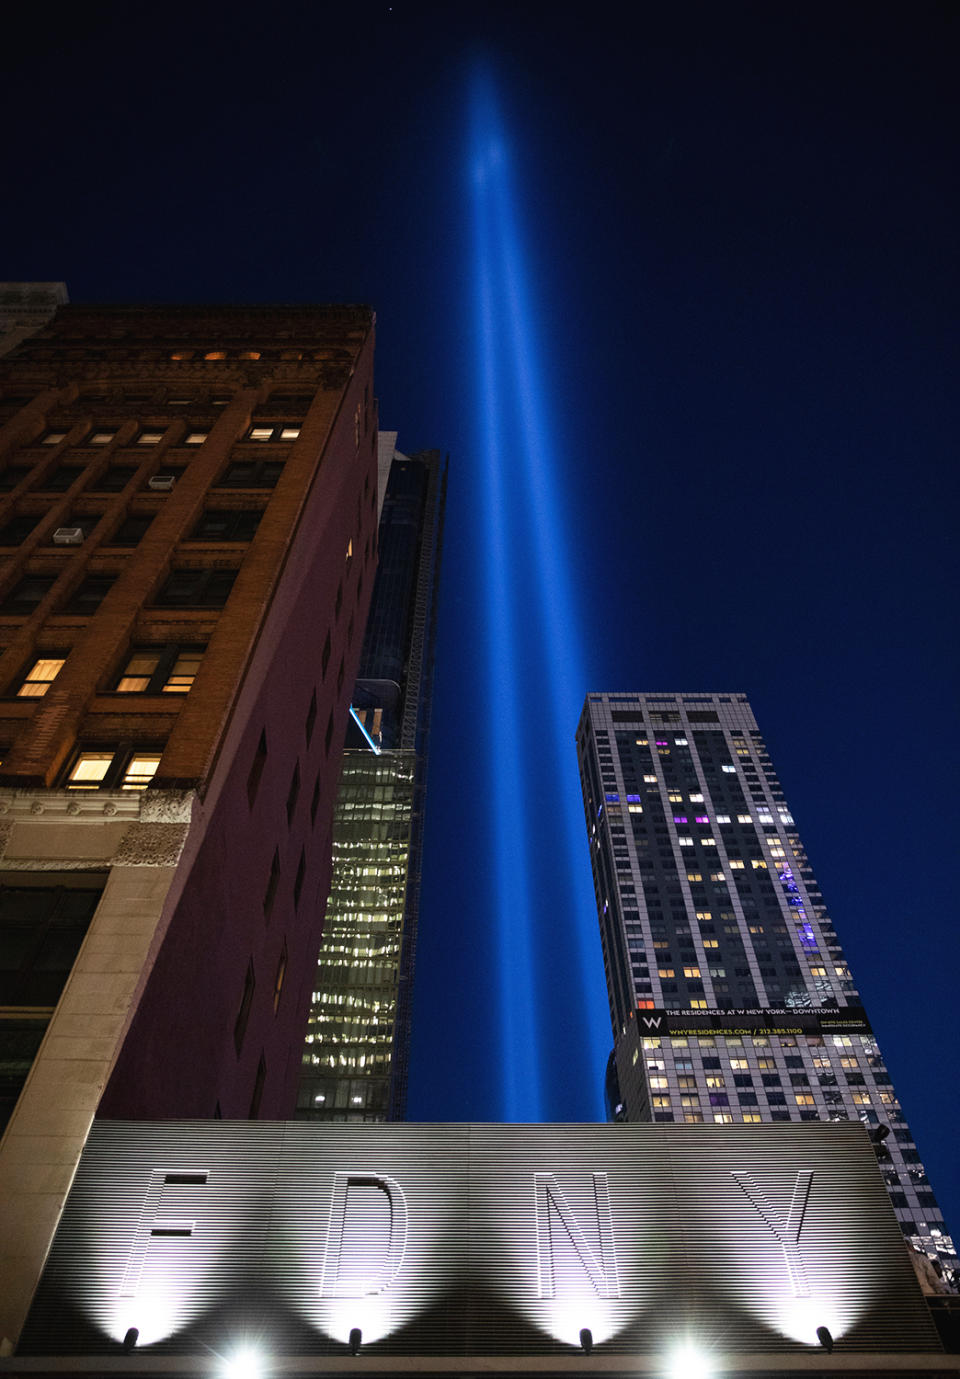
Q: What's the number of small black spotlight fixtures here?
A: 4